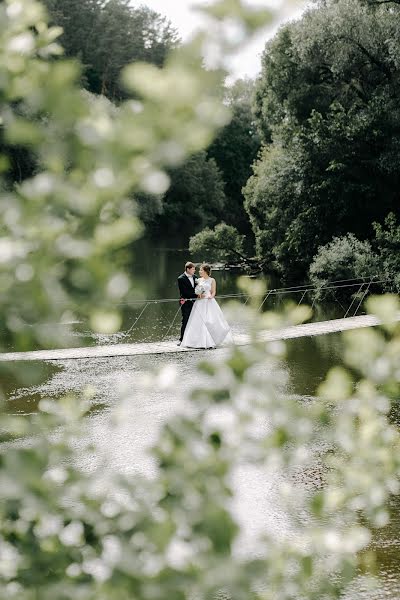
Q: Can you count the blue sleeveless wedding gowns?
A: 0